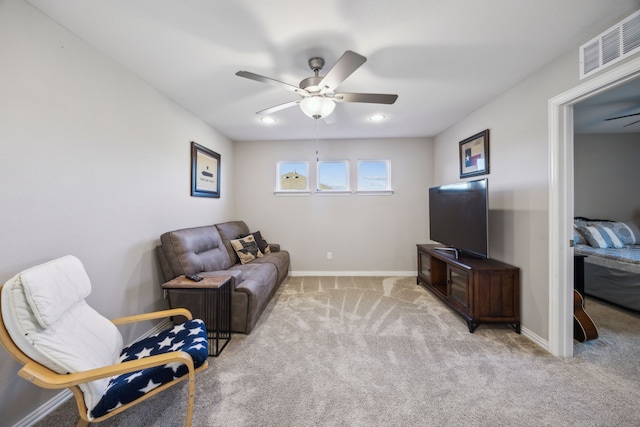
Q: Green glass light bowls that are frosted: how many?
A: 0